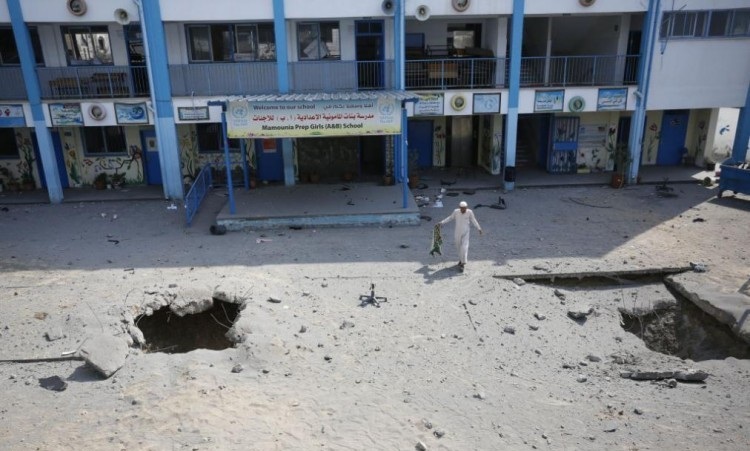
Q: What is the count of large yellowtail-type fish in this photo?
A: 0